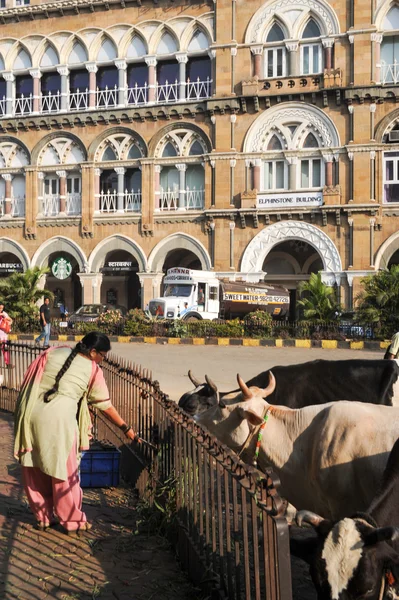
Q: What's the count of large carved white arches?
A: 3